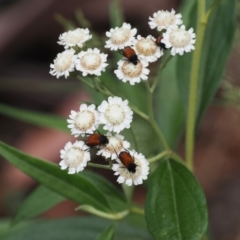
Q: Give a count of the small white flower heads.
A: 13